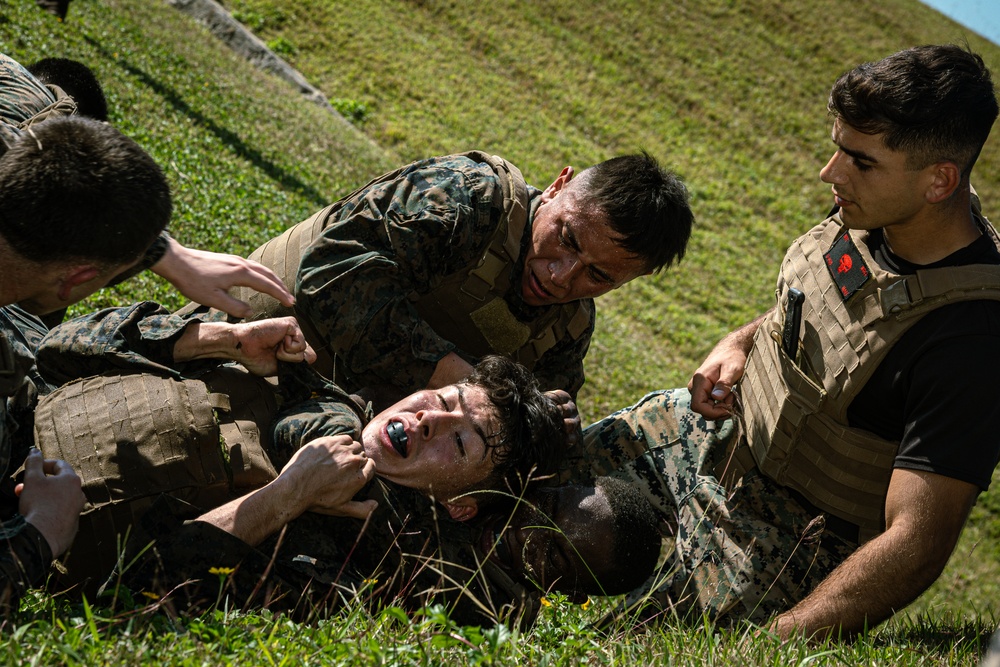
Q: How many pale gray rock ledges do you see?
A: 1